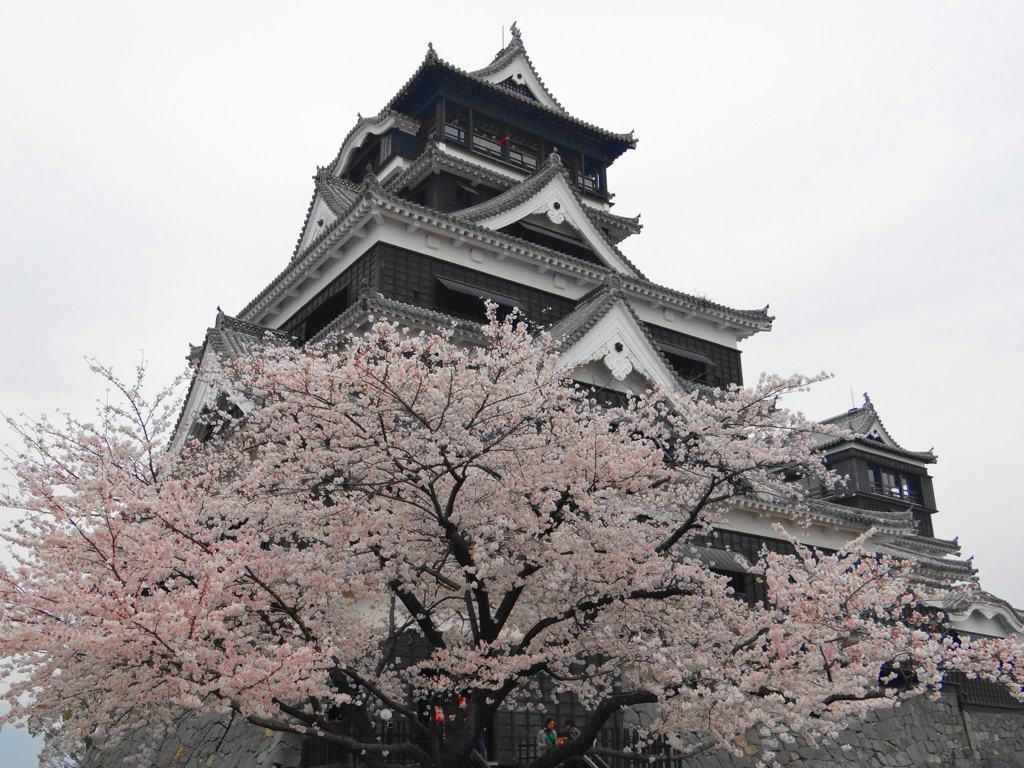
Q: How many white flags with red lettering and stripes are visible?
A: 0